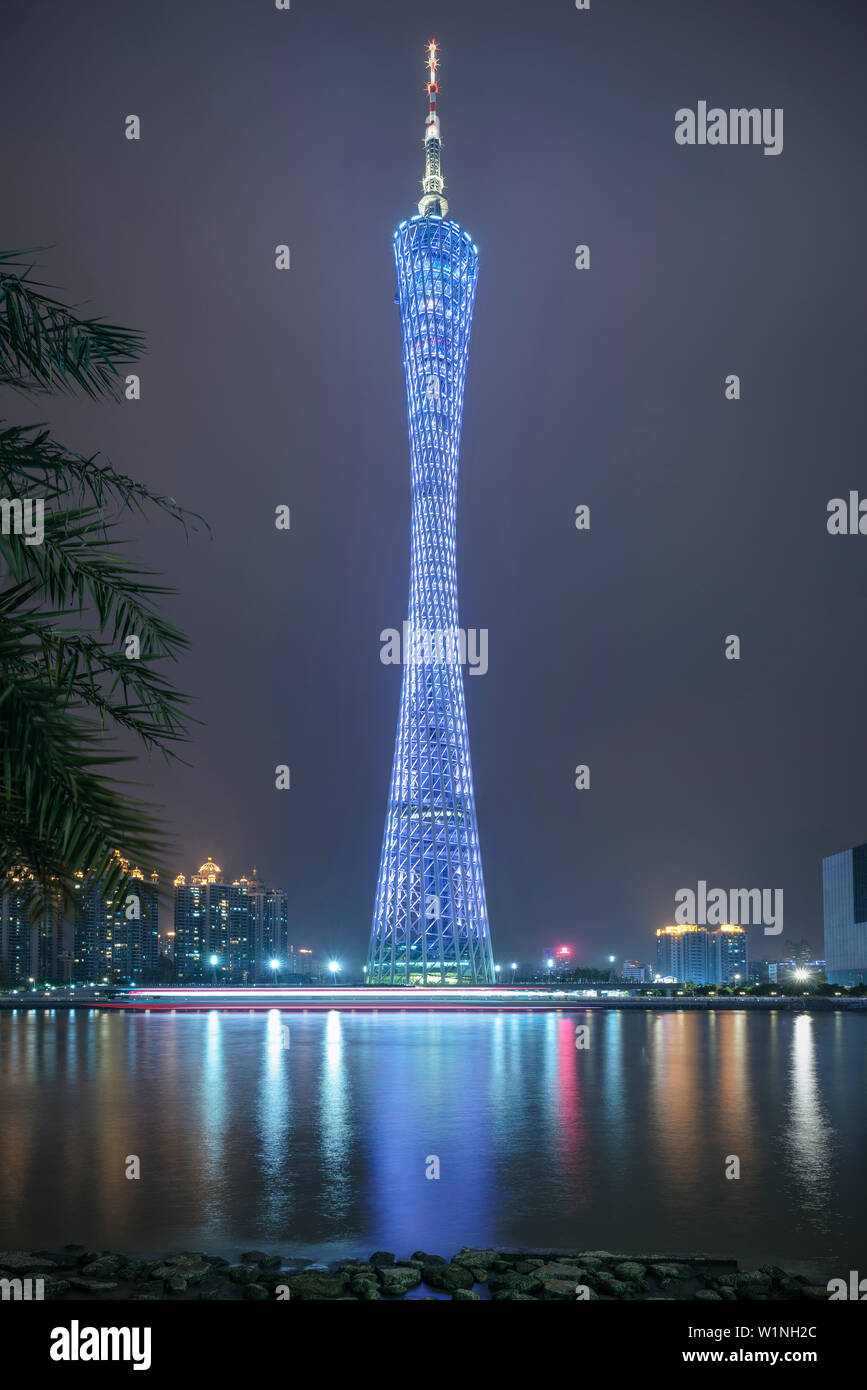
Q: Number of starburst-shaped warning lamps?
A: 3